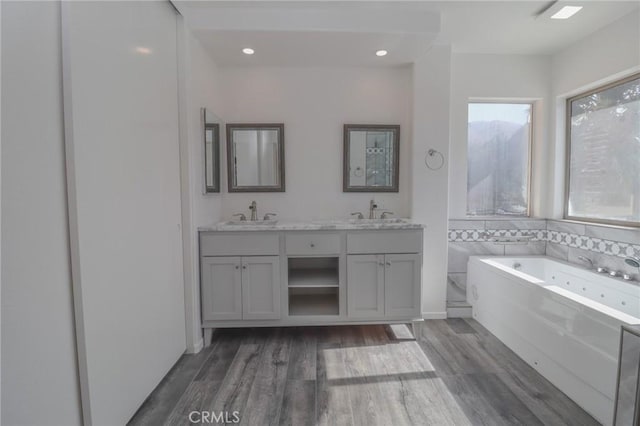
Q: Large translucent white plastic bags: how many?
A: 0